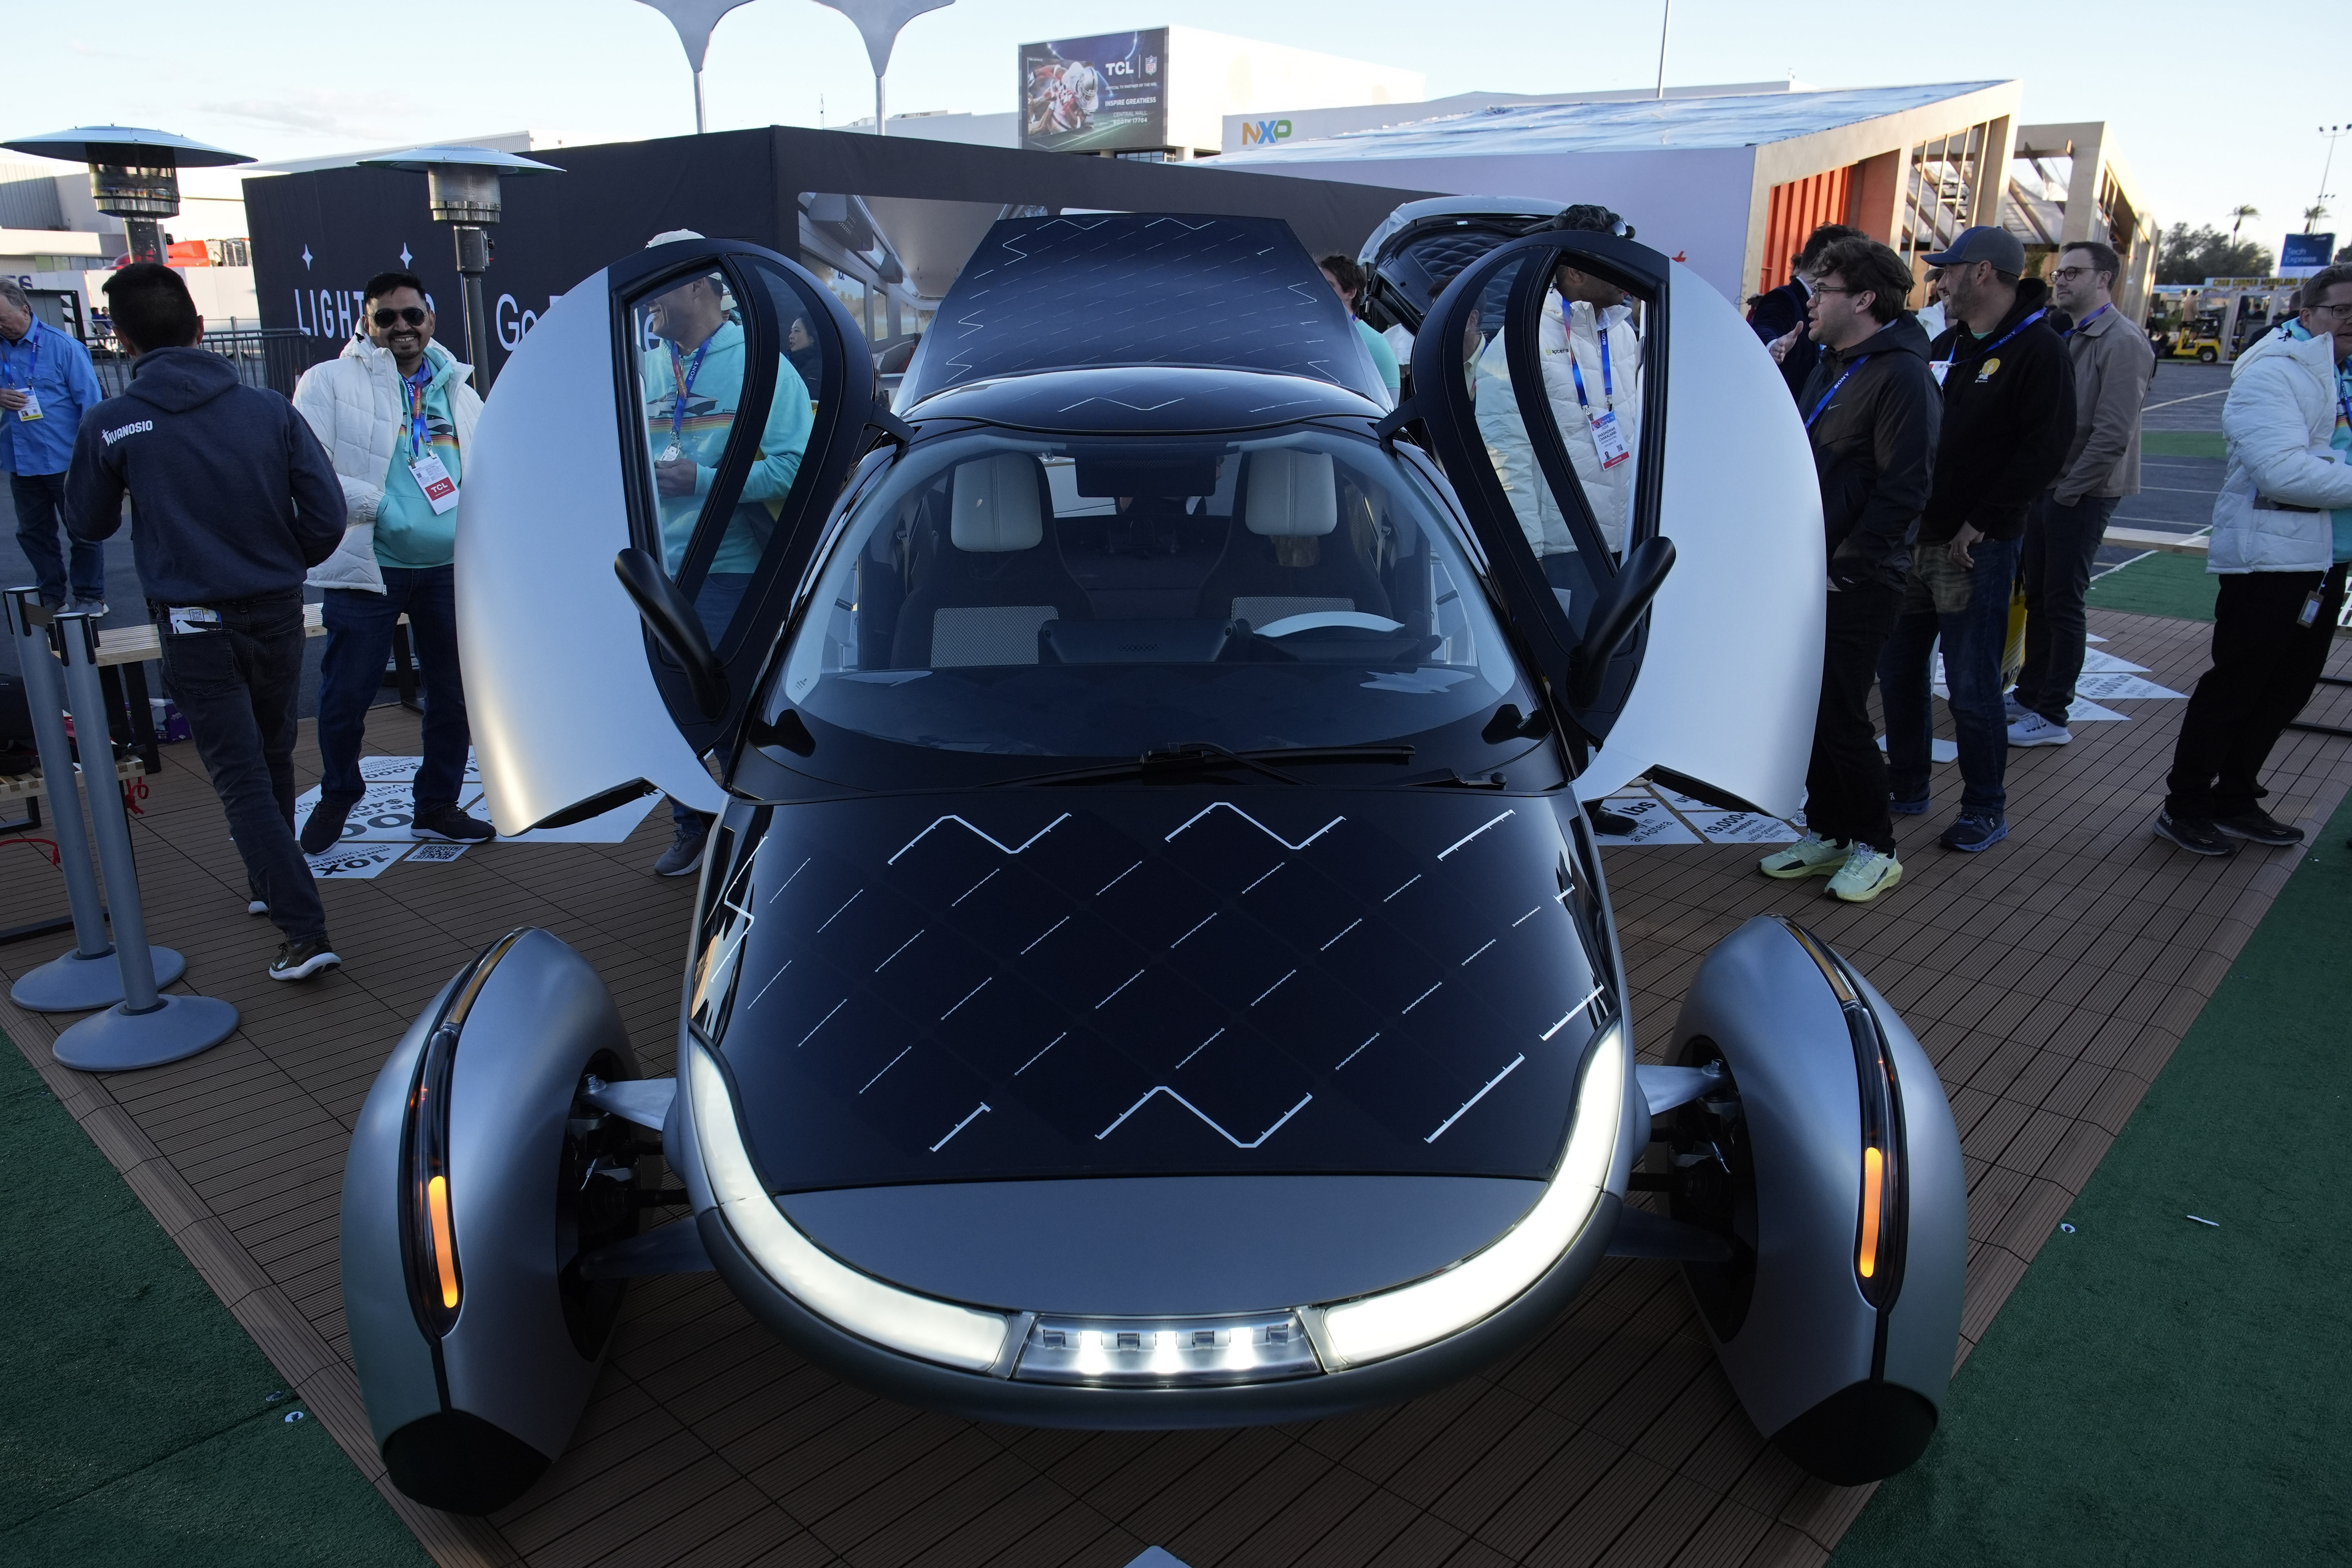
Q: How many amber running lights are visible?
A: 2